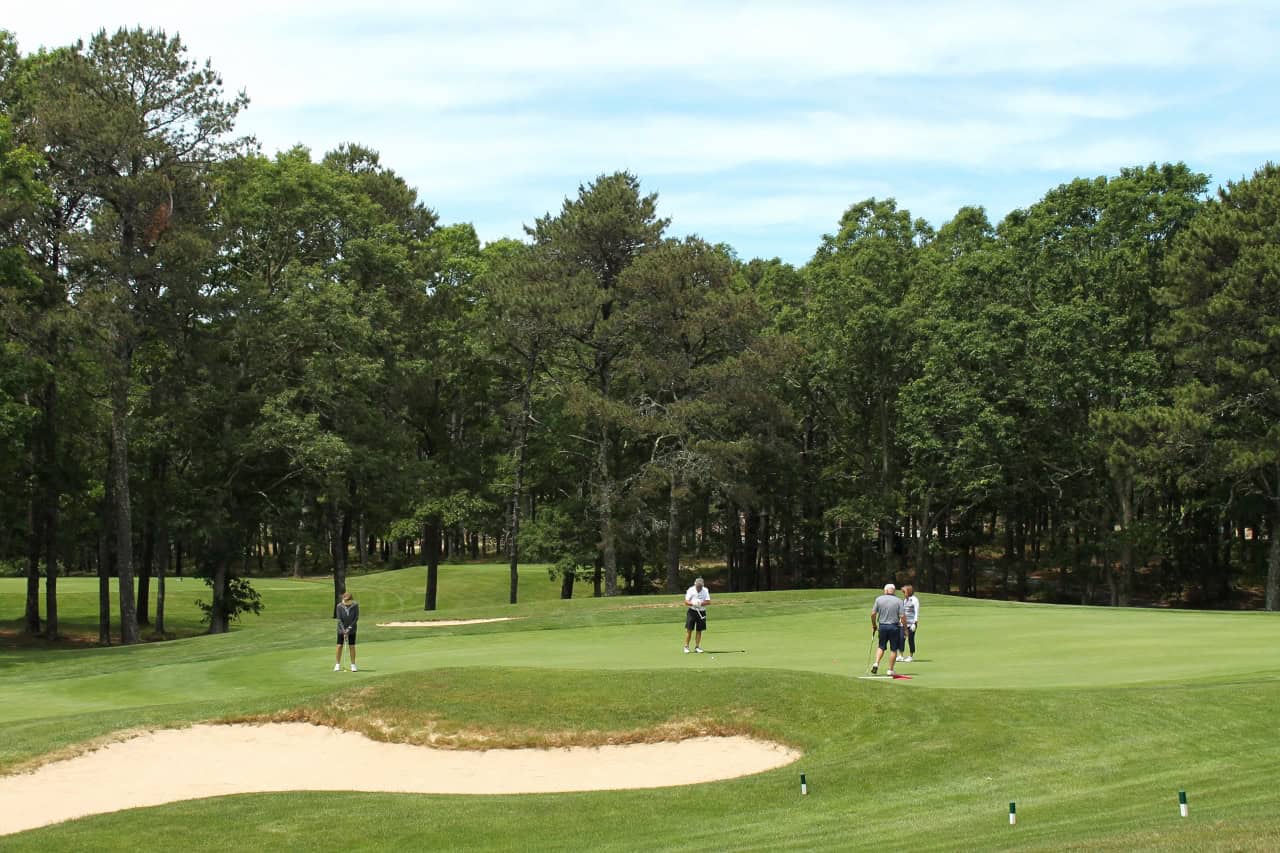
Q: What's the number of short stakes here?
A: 3